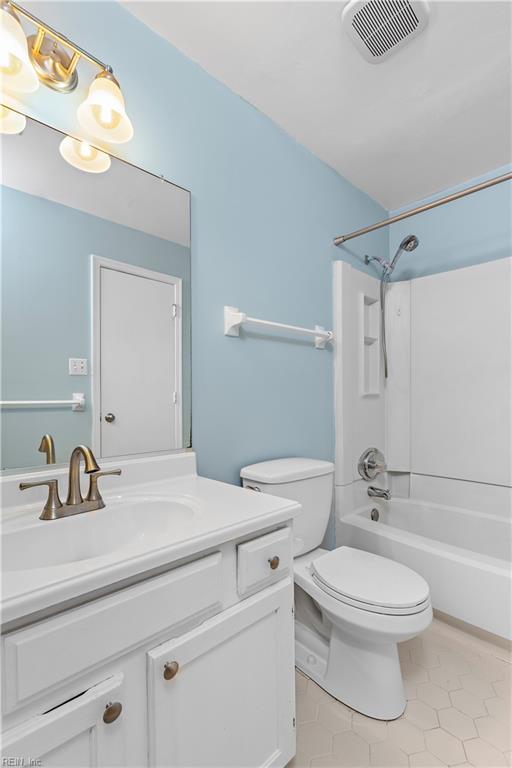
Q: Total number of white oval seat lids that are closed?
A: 1